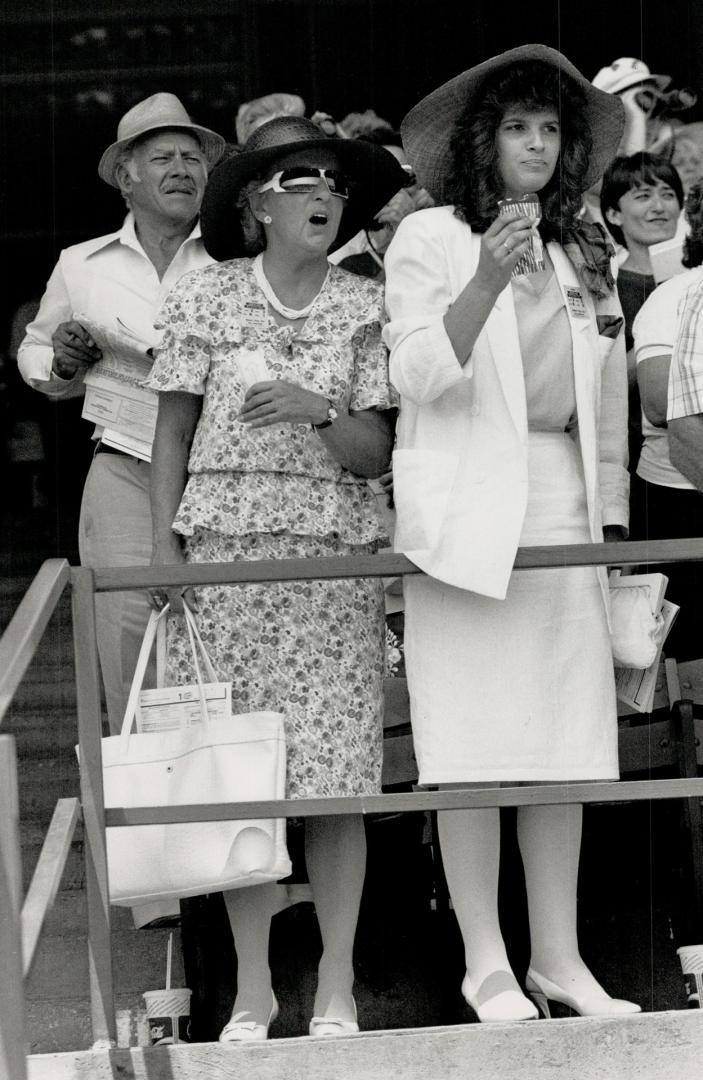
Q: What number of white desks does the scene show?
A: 0